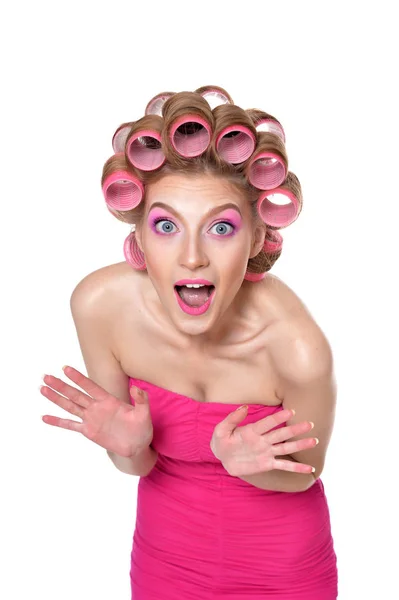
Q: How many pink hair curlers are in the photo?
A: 12